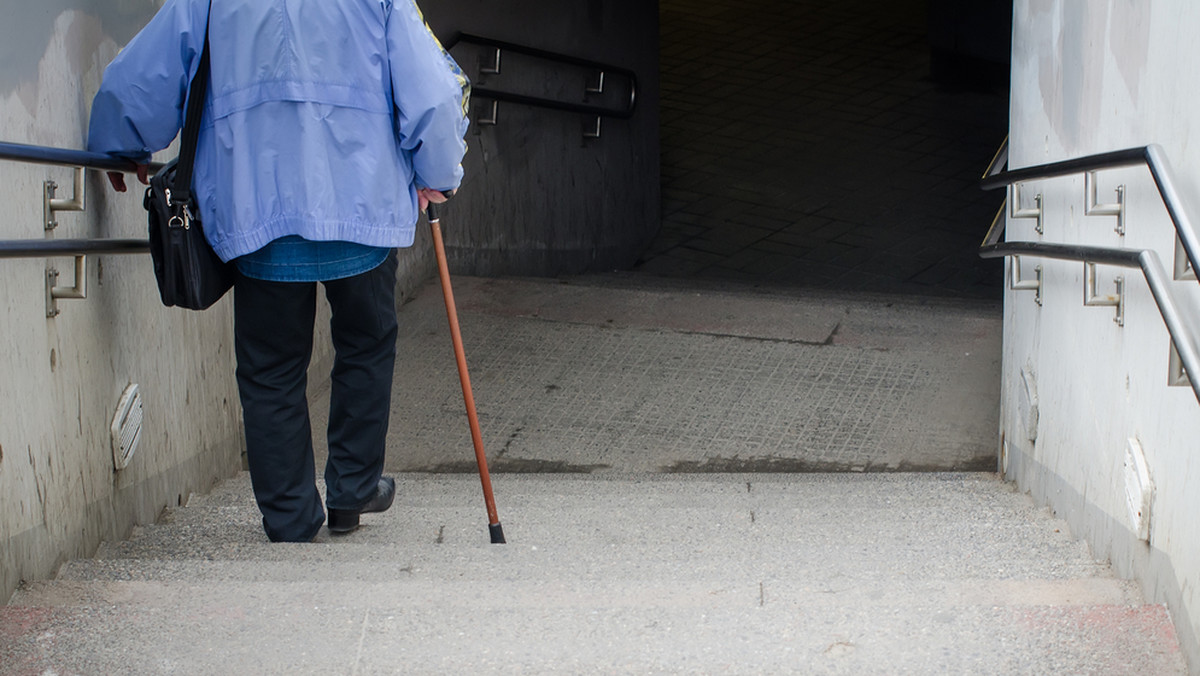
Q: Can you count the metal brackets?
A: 12